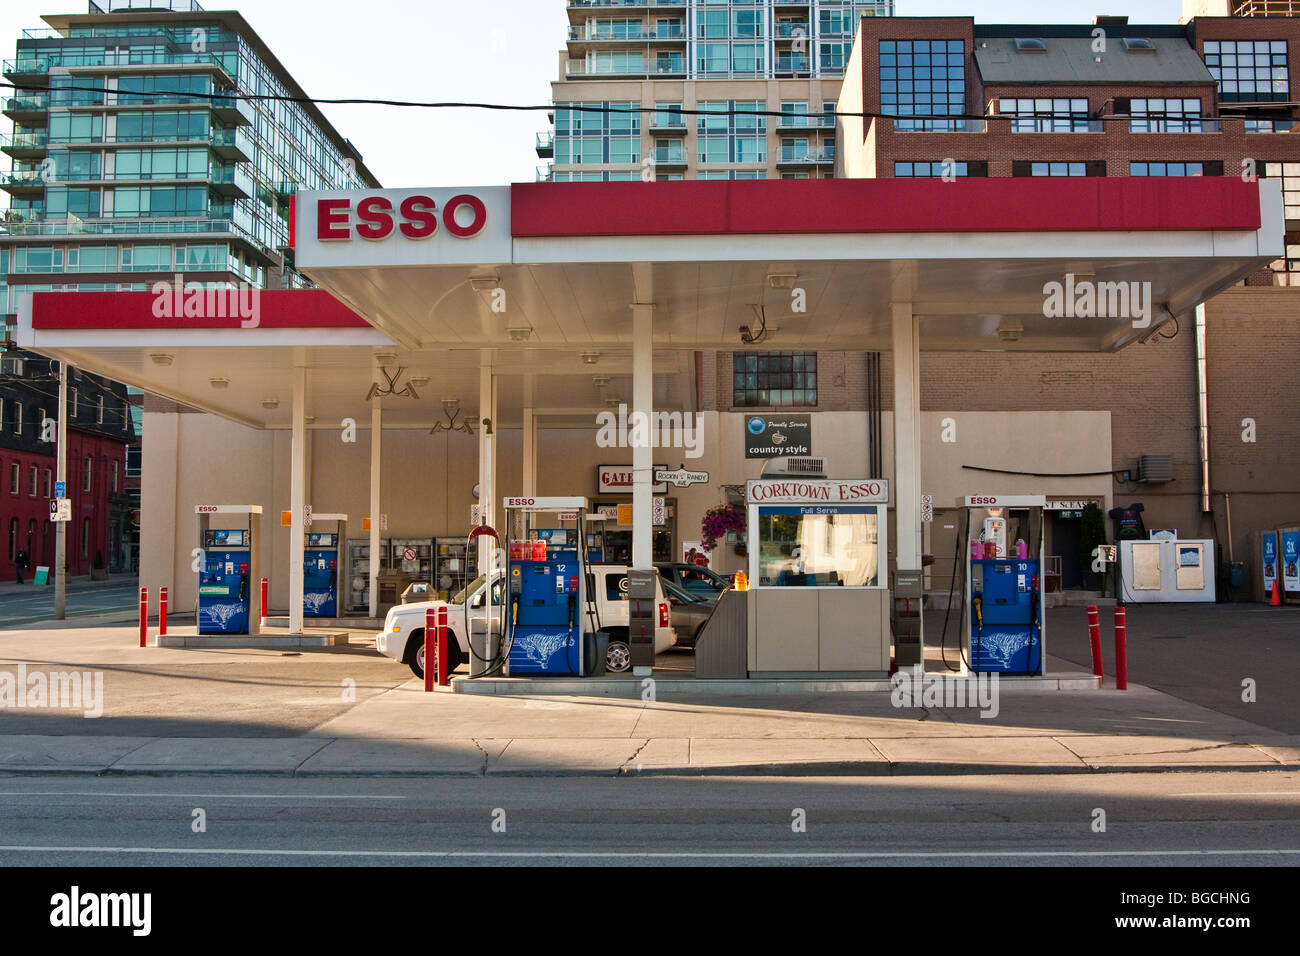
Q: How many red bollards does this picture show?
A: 7